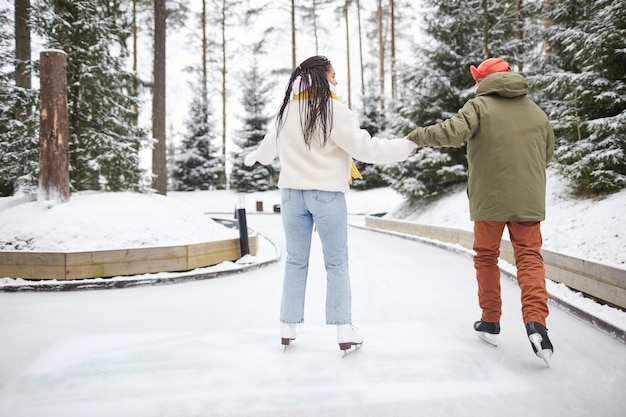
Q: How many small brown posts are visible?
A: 1